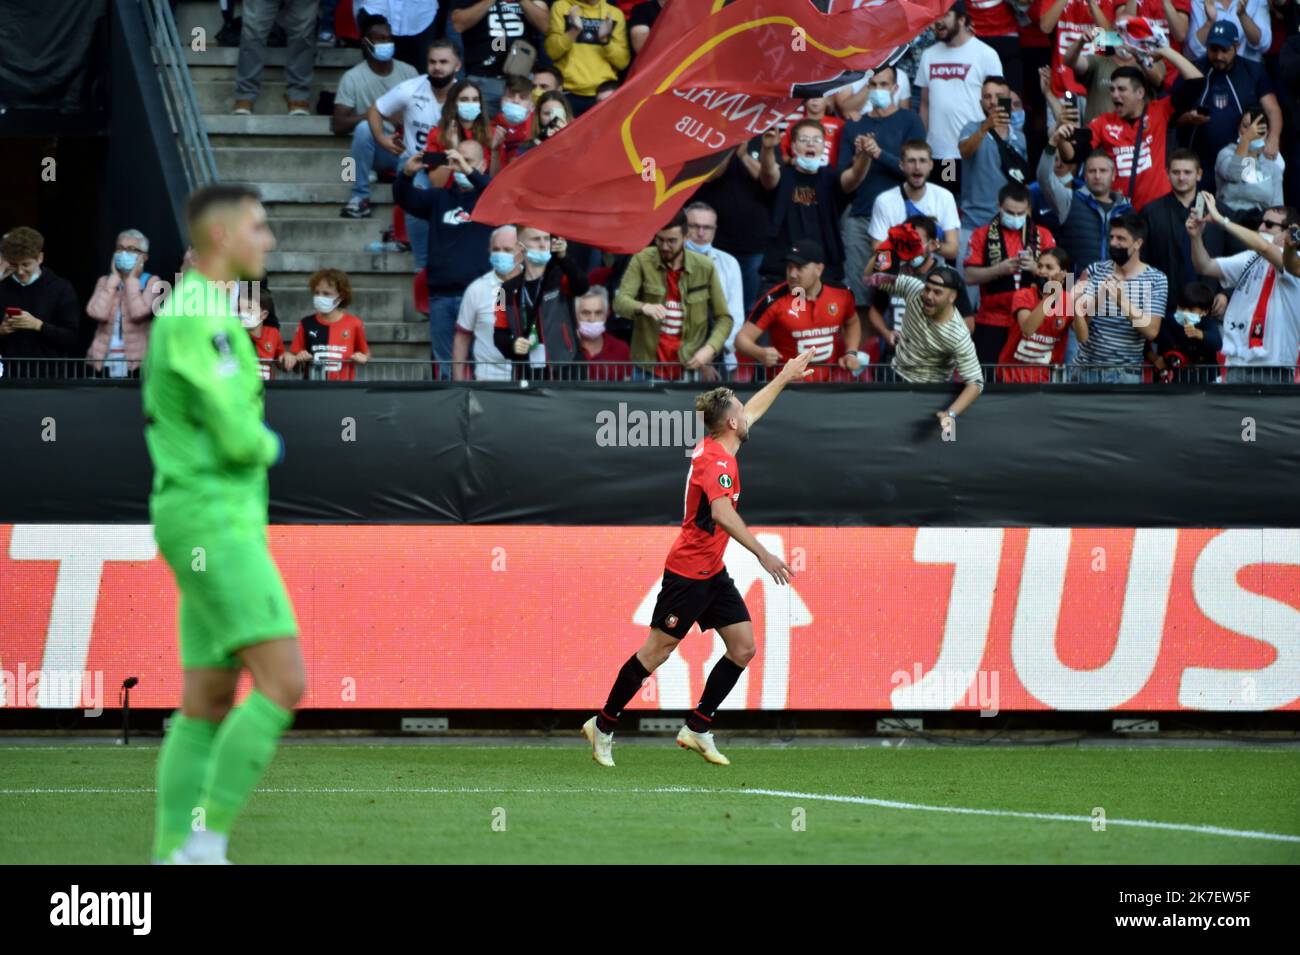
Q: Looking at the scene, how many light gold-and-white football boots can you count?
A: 2